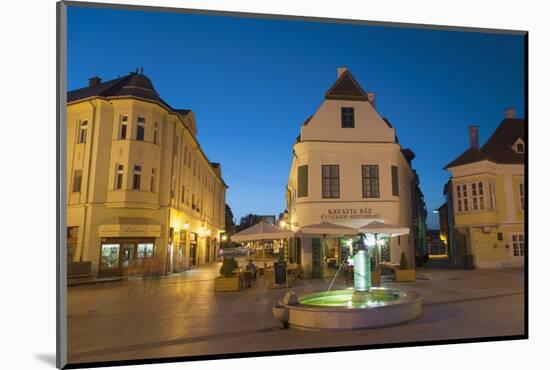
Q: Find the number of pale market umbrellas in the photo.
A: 3